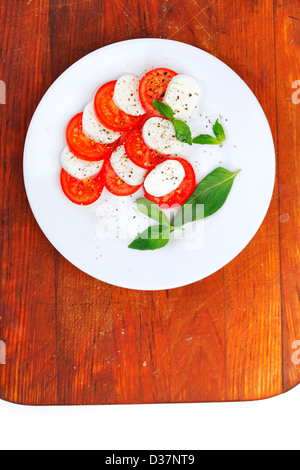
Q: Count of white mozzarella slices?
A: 7